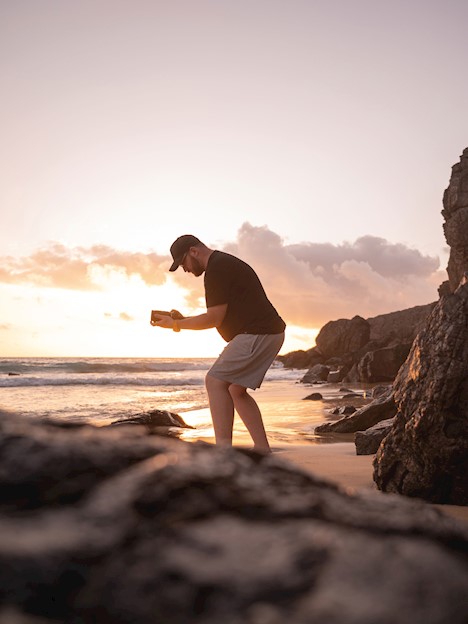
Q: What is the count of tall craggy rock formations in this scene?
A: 1